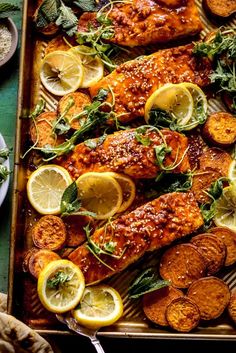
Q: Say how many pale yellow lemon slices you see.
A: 11